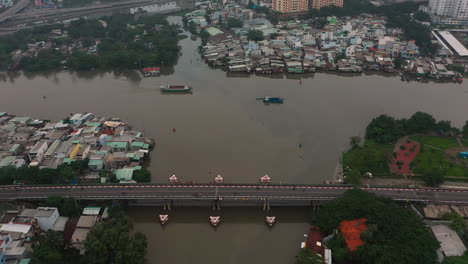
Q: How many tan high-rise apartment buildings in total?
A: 2